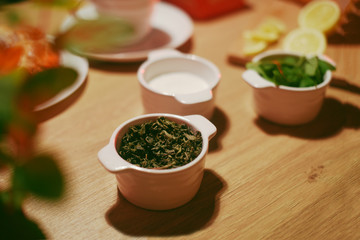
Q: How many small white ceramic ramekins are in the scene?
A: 3